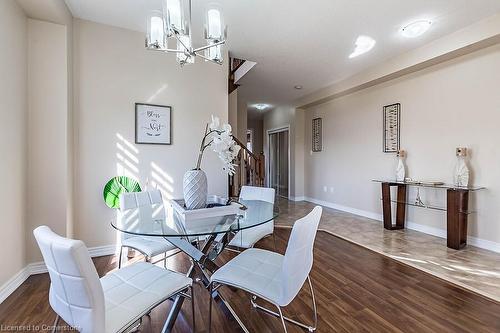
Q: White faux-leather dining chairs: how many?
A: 4